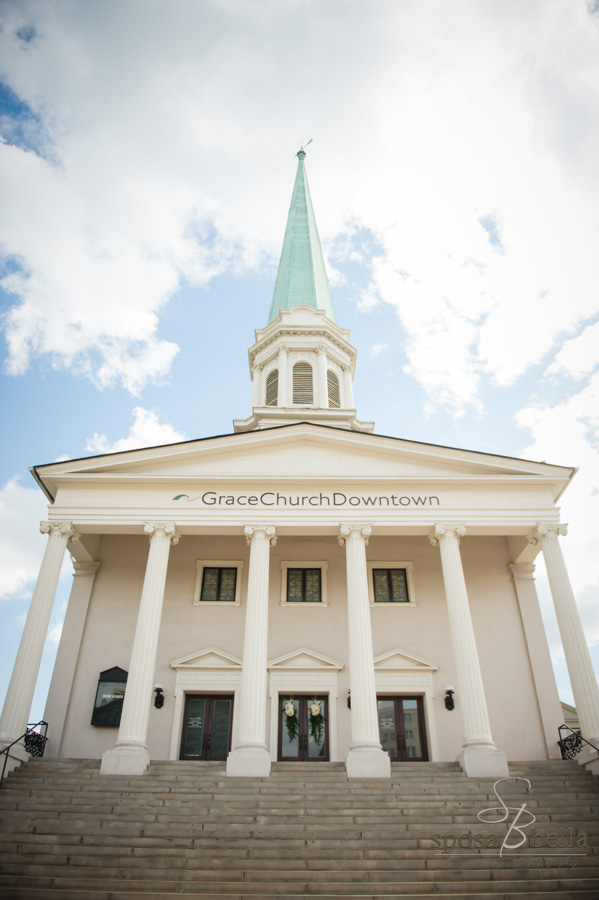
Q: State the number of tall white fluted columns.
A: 6